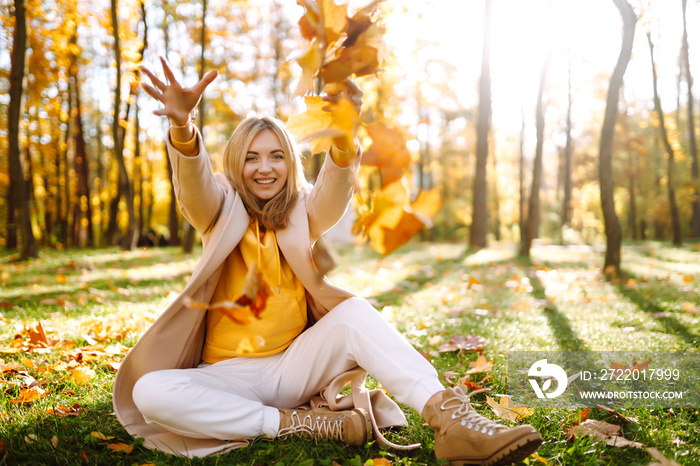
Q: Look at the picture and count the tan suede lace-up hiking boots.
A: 2